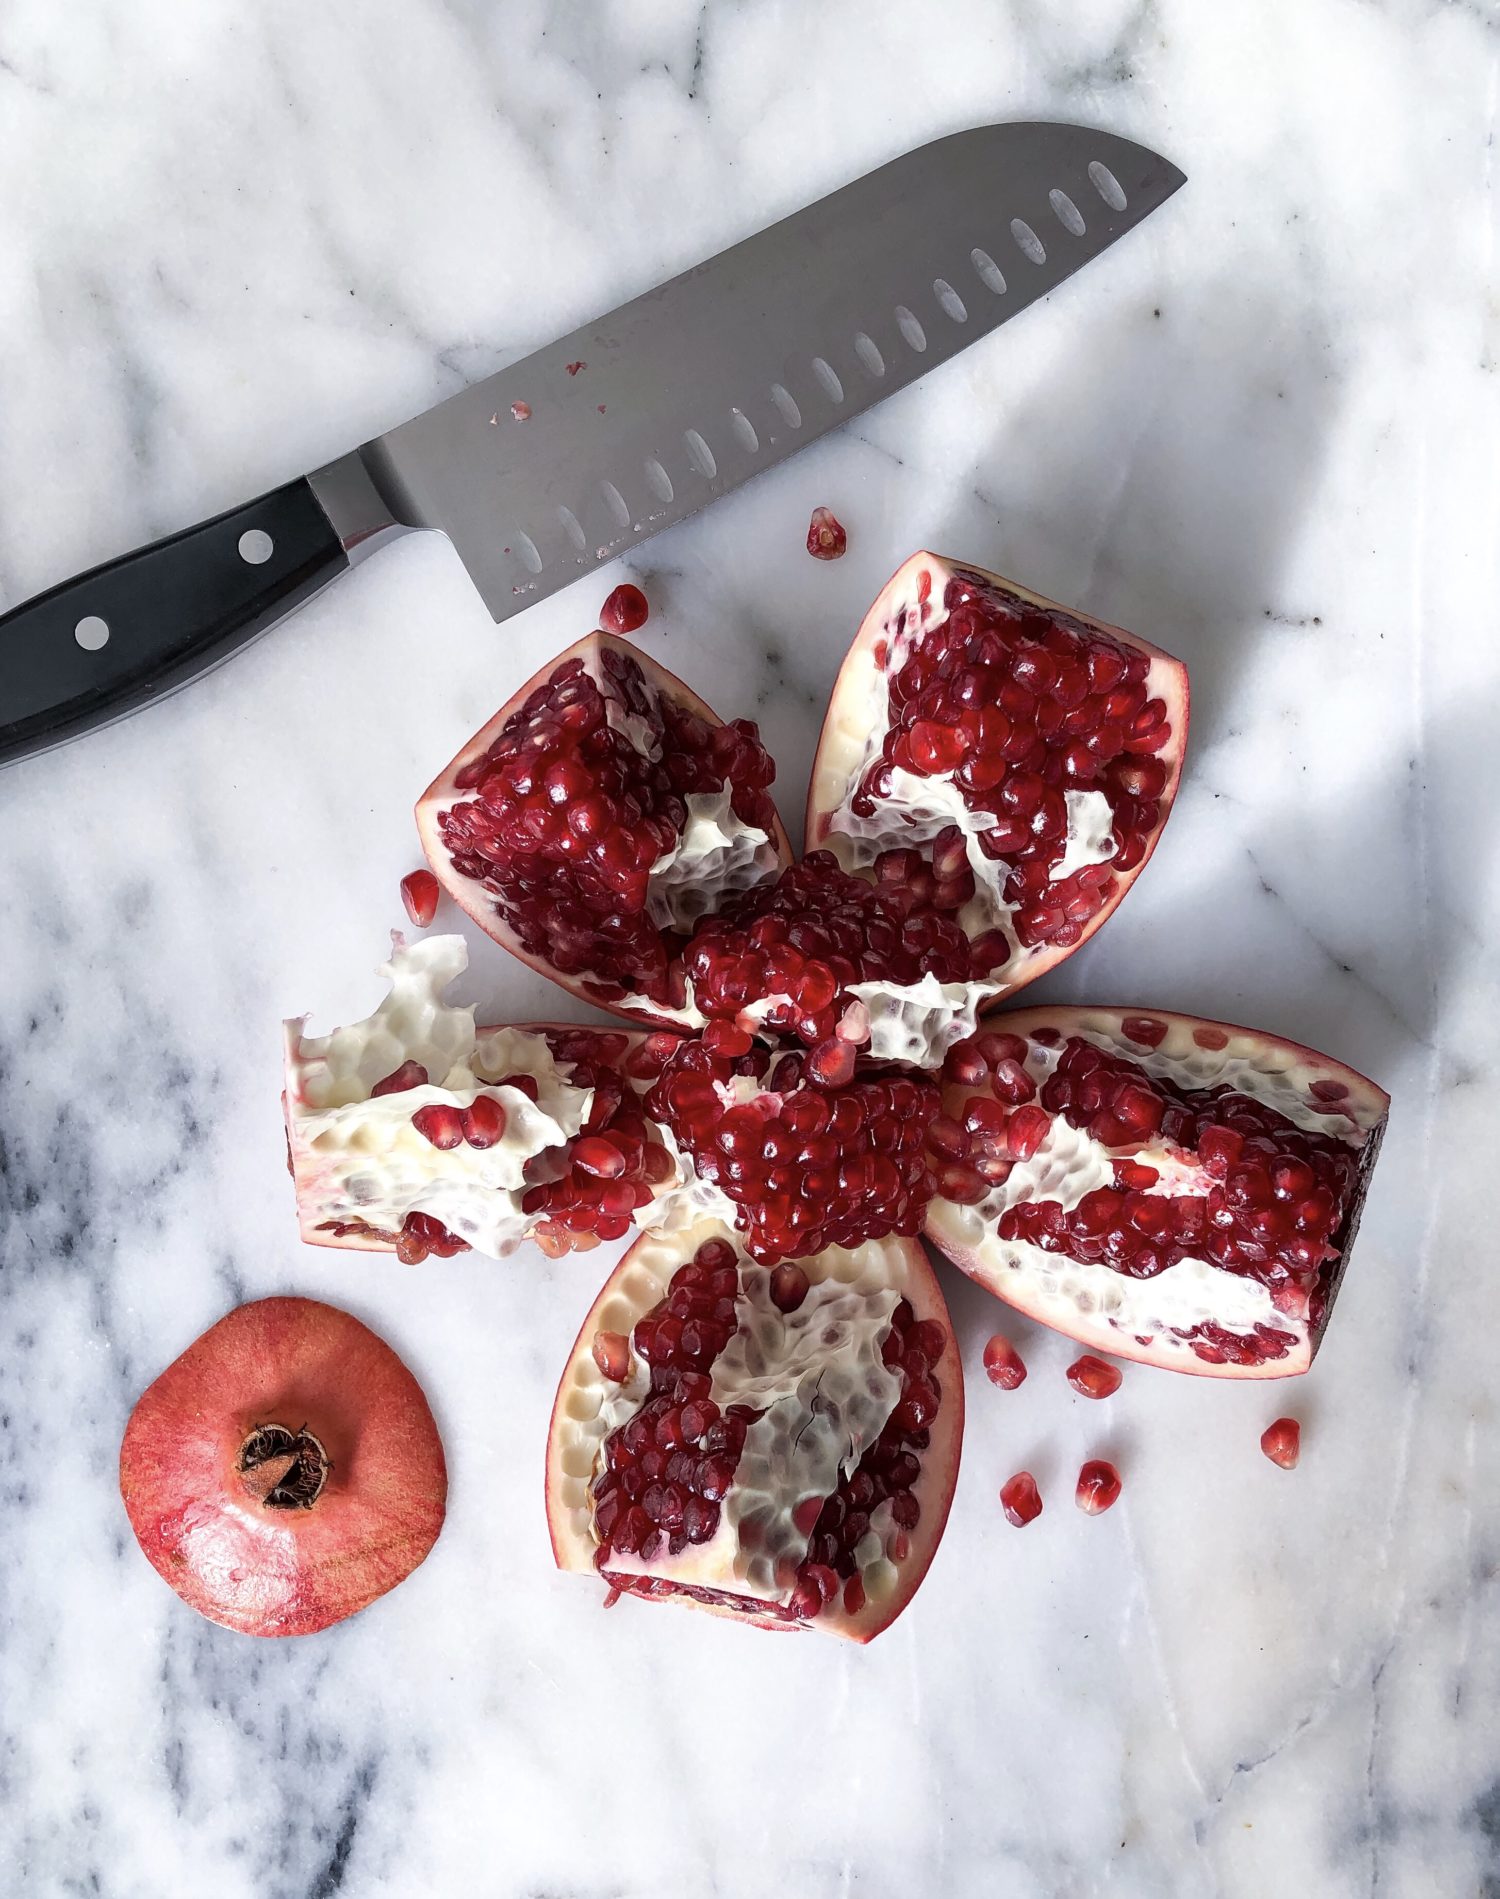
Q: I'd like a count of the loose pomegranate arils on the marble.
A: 8